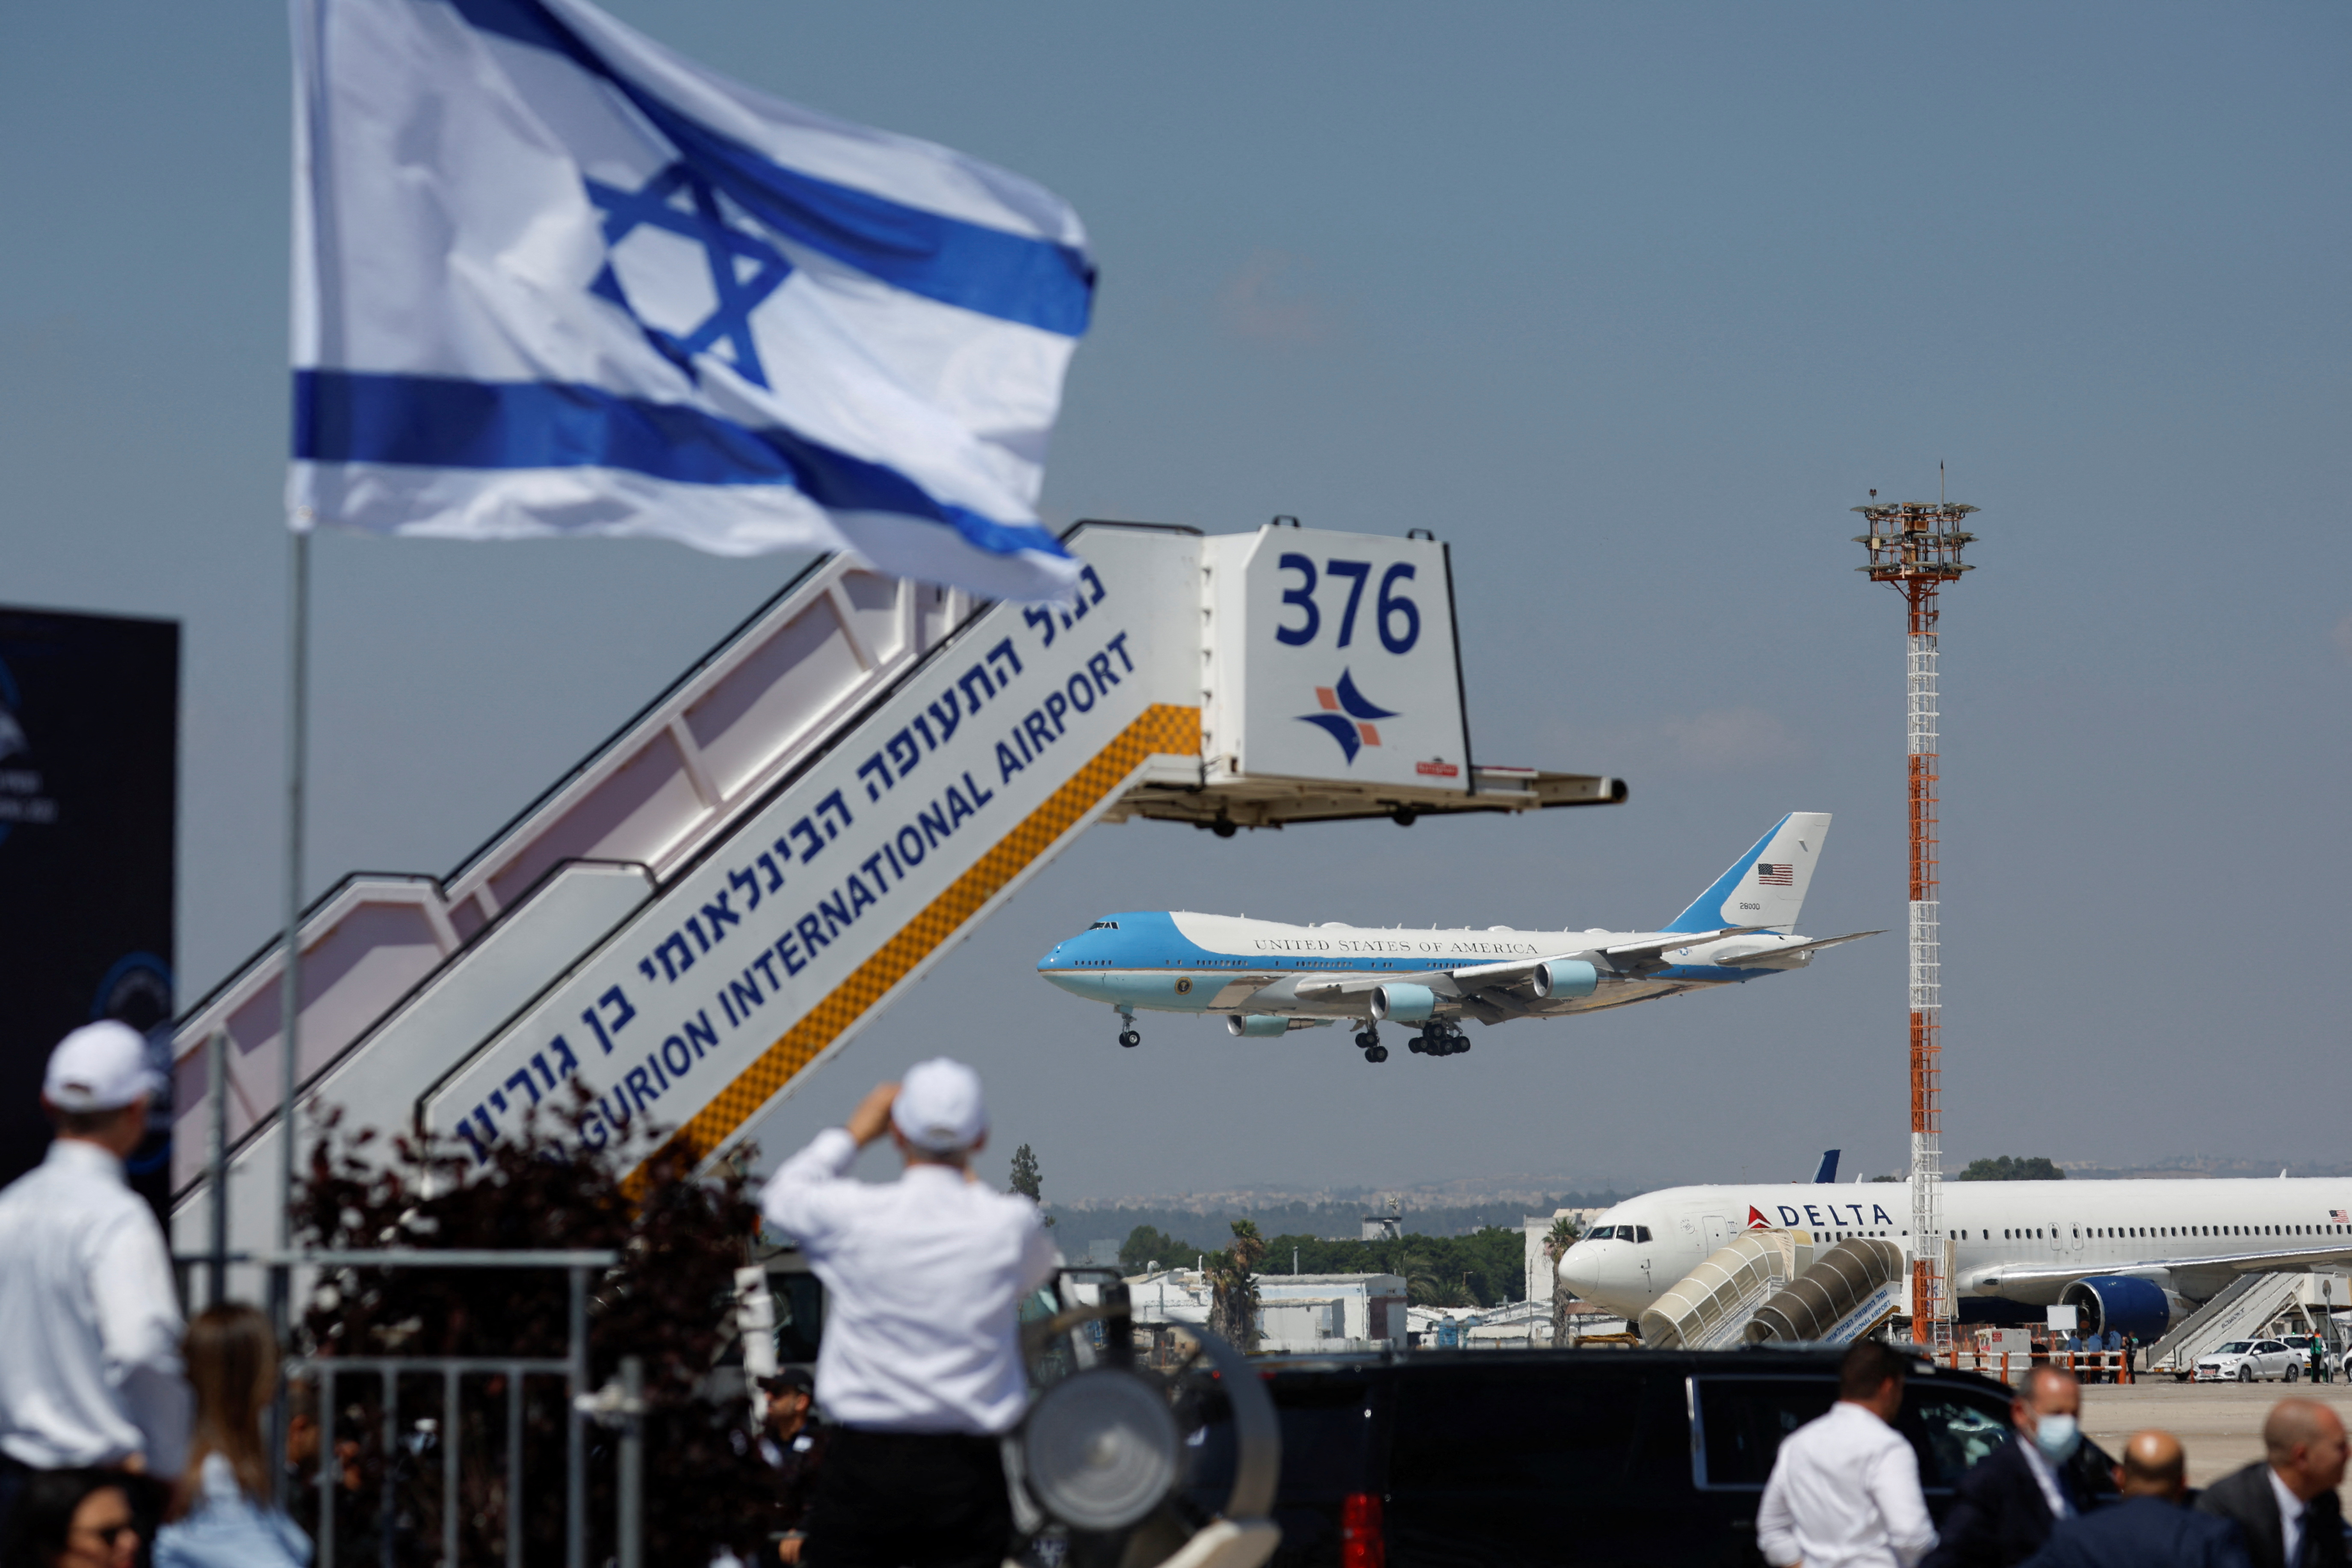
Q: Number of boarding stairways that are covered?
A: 2